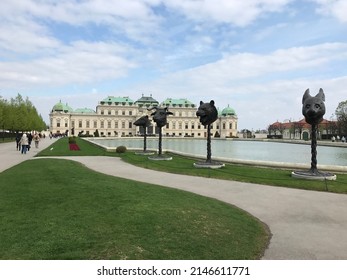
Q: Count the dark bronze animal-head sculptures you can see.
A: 4